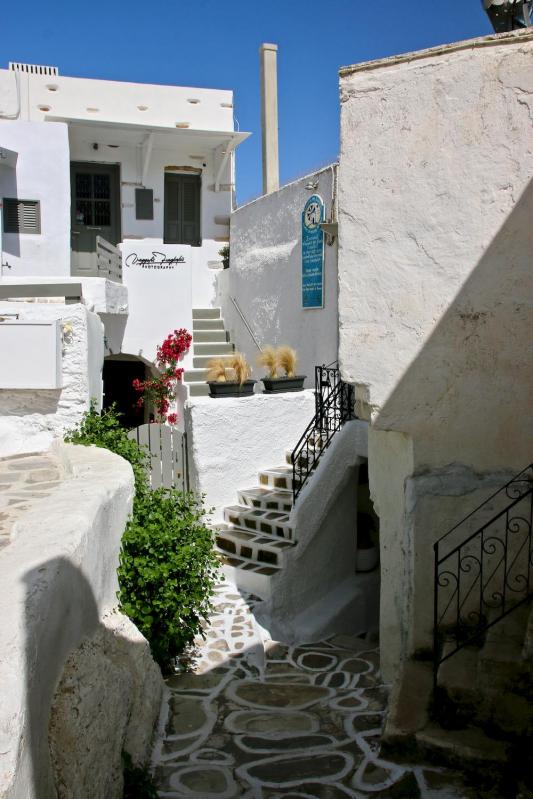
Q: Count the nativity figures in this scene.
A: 0